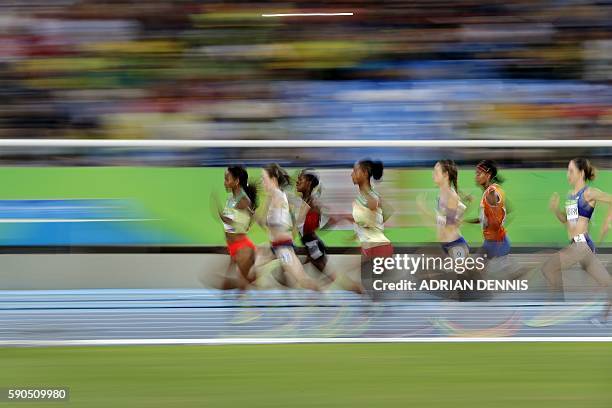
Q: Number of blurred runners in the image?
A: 7